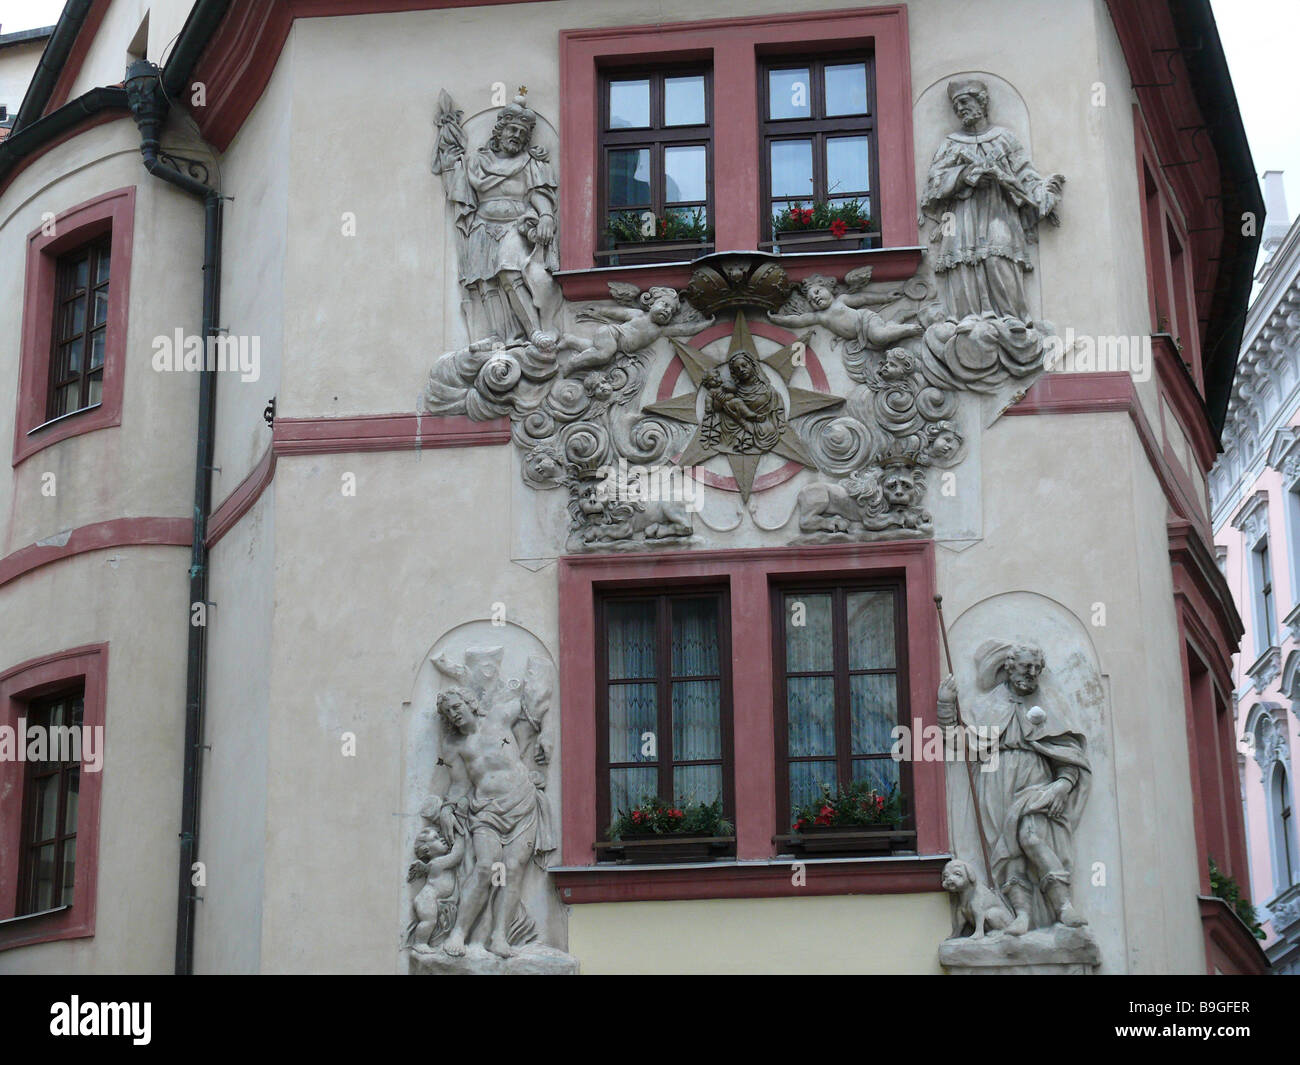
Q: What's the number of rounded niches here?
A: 4